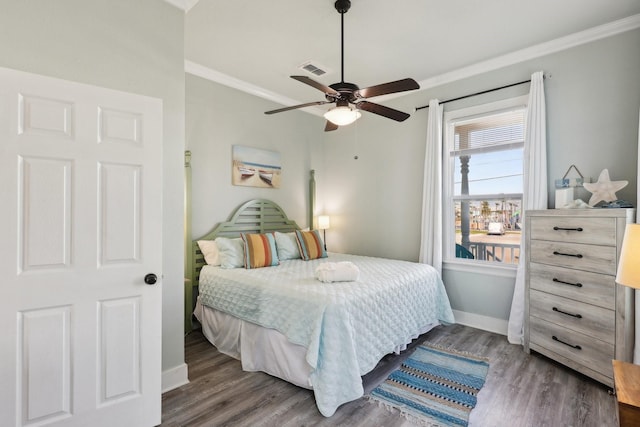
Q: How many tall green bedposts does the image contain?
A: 2